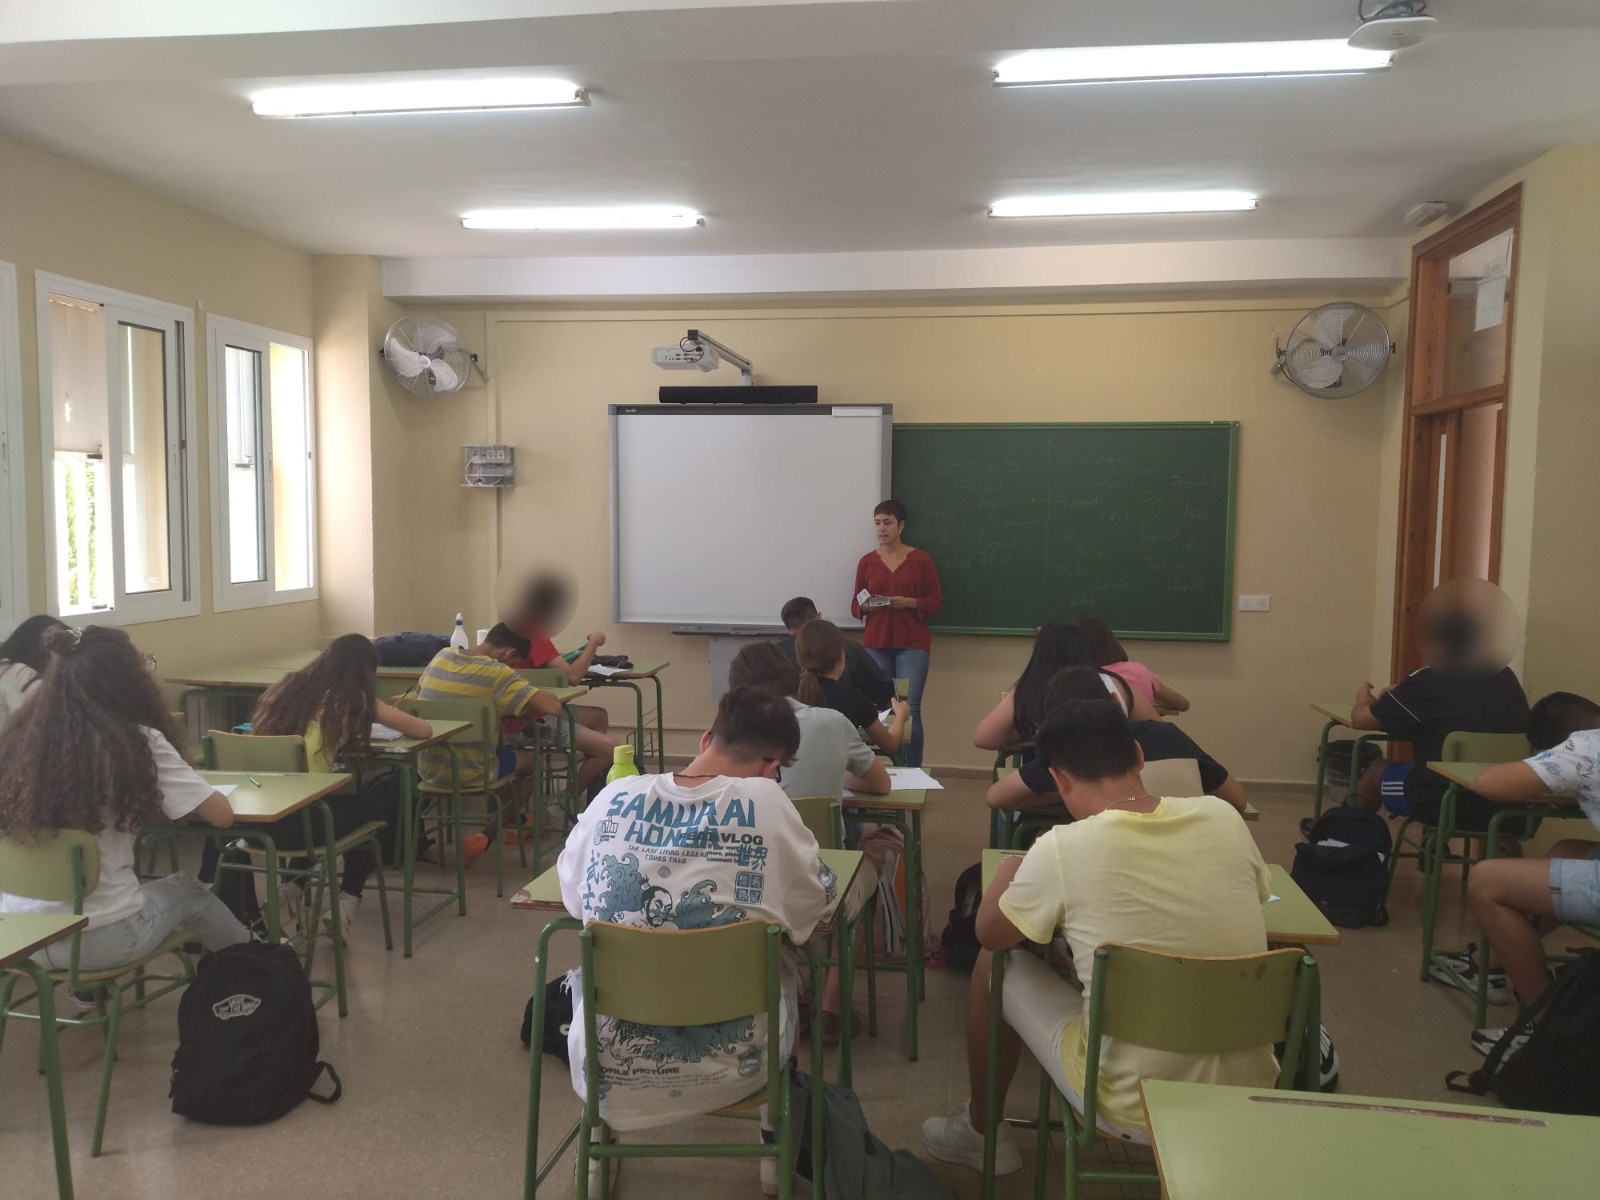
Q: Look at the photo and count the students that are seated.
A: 15